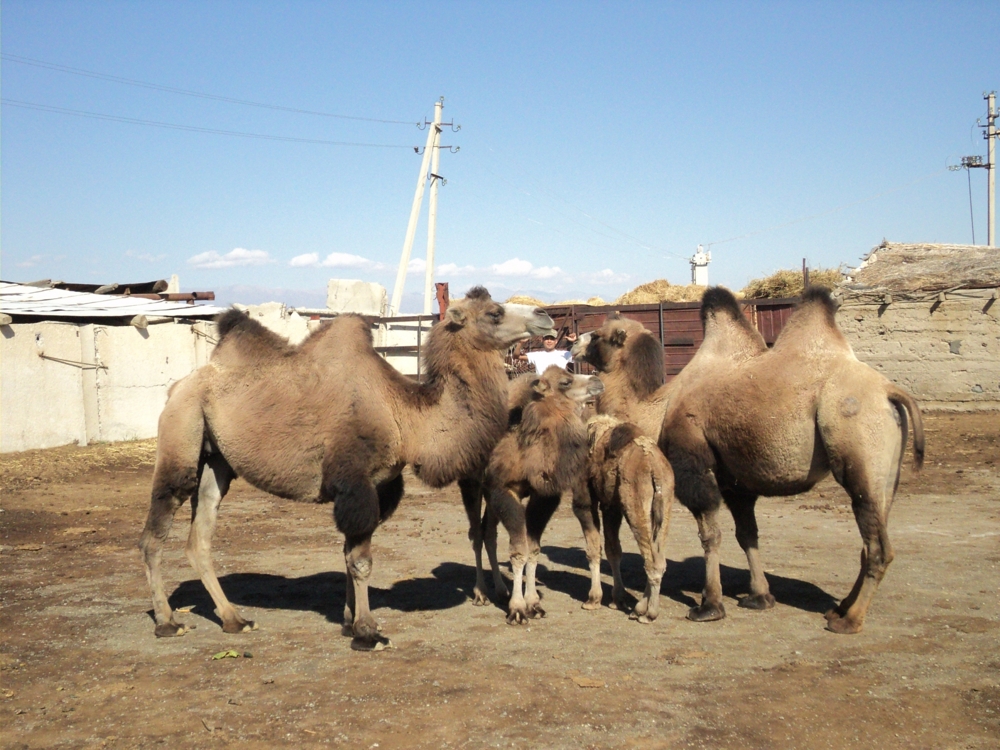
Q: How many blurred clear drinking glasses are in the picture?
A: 0